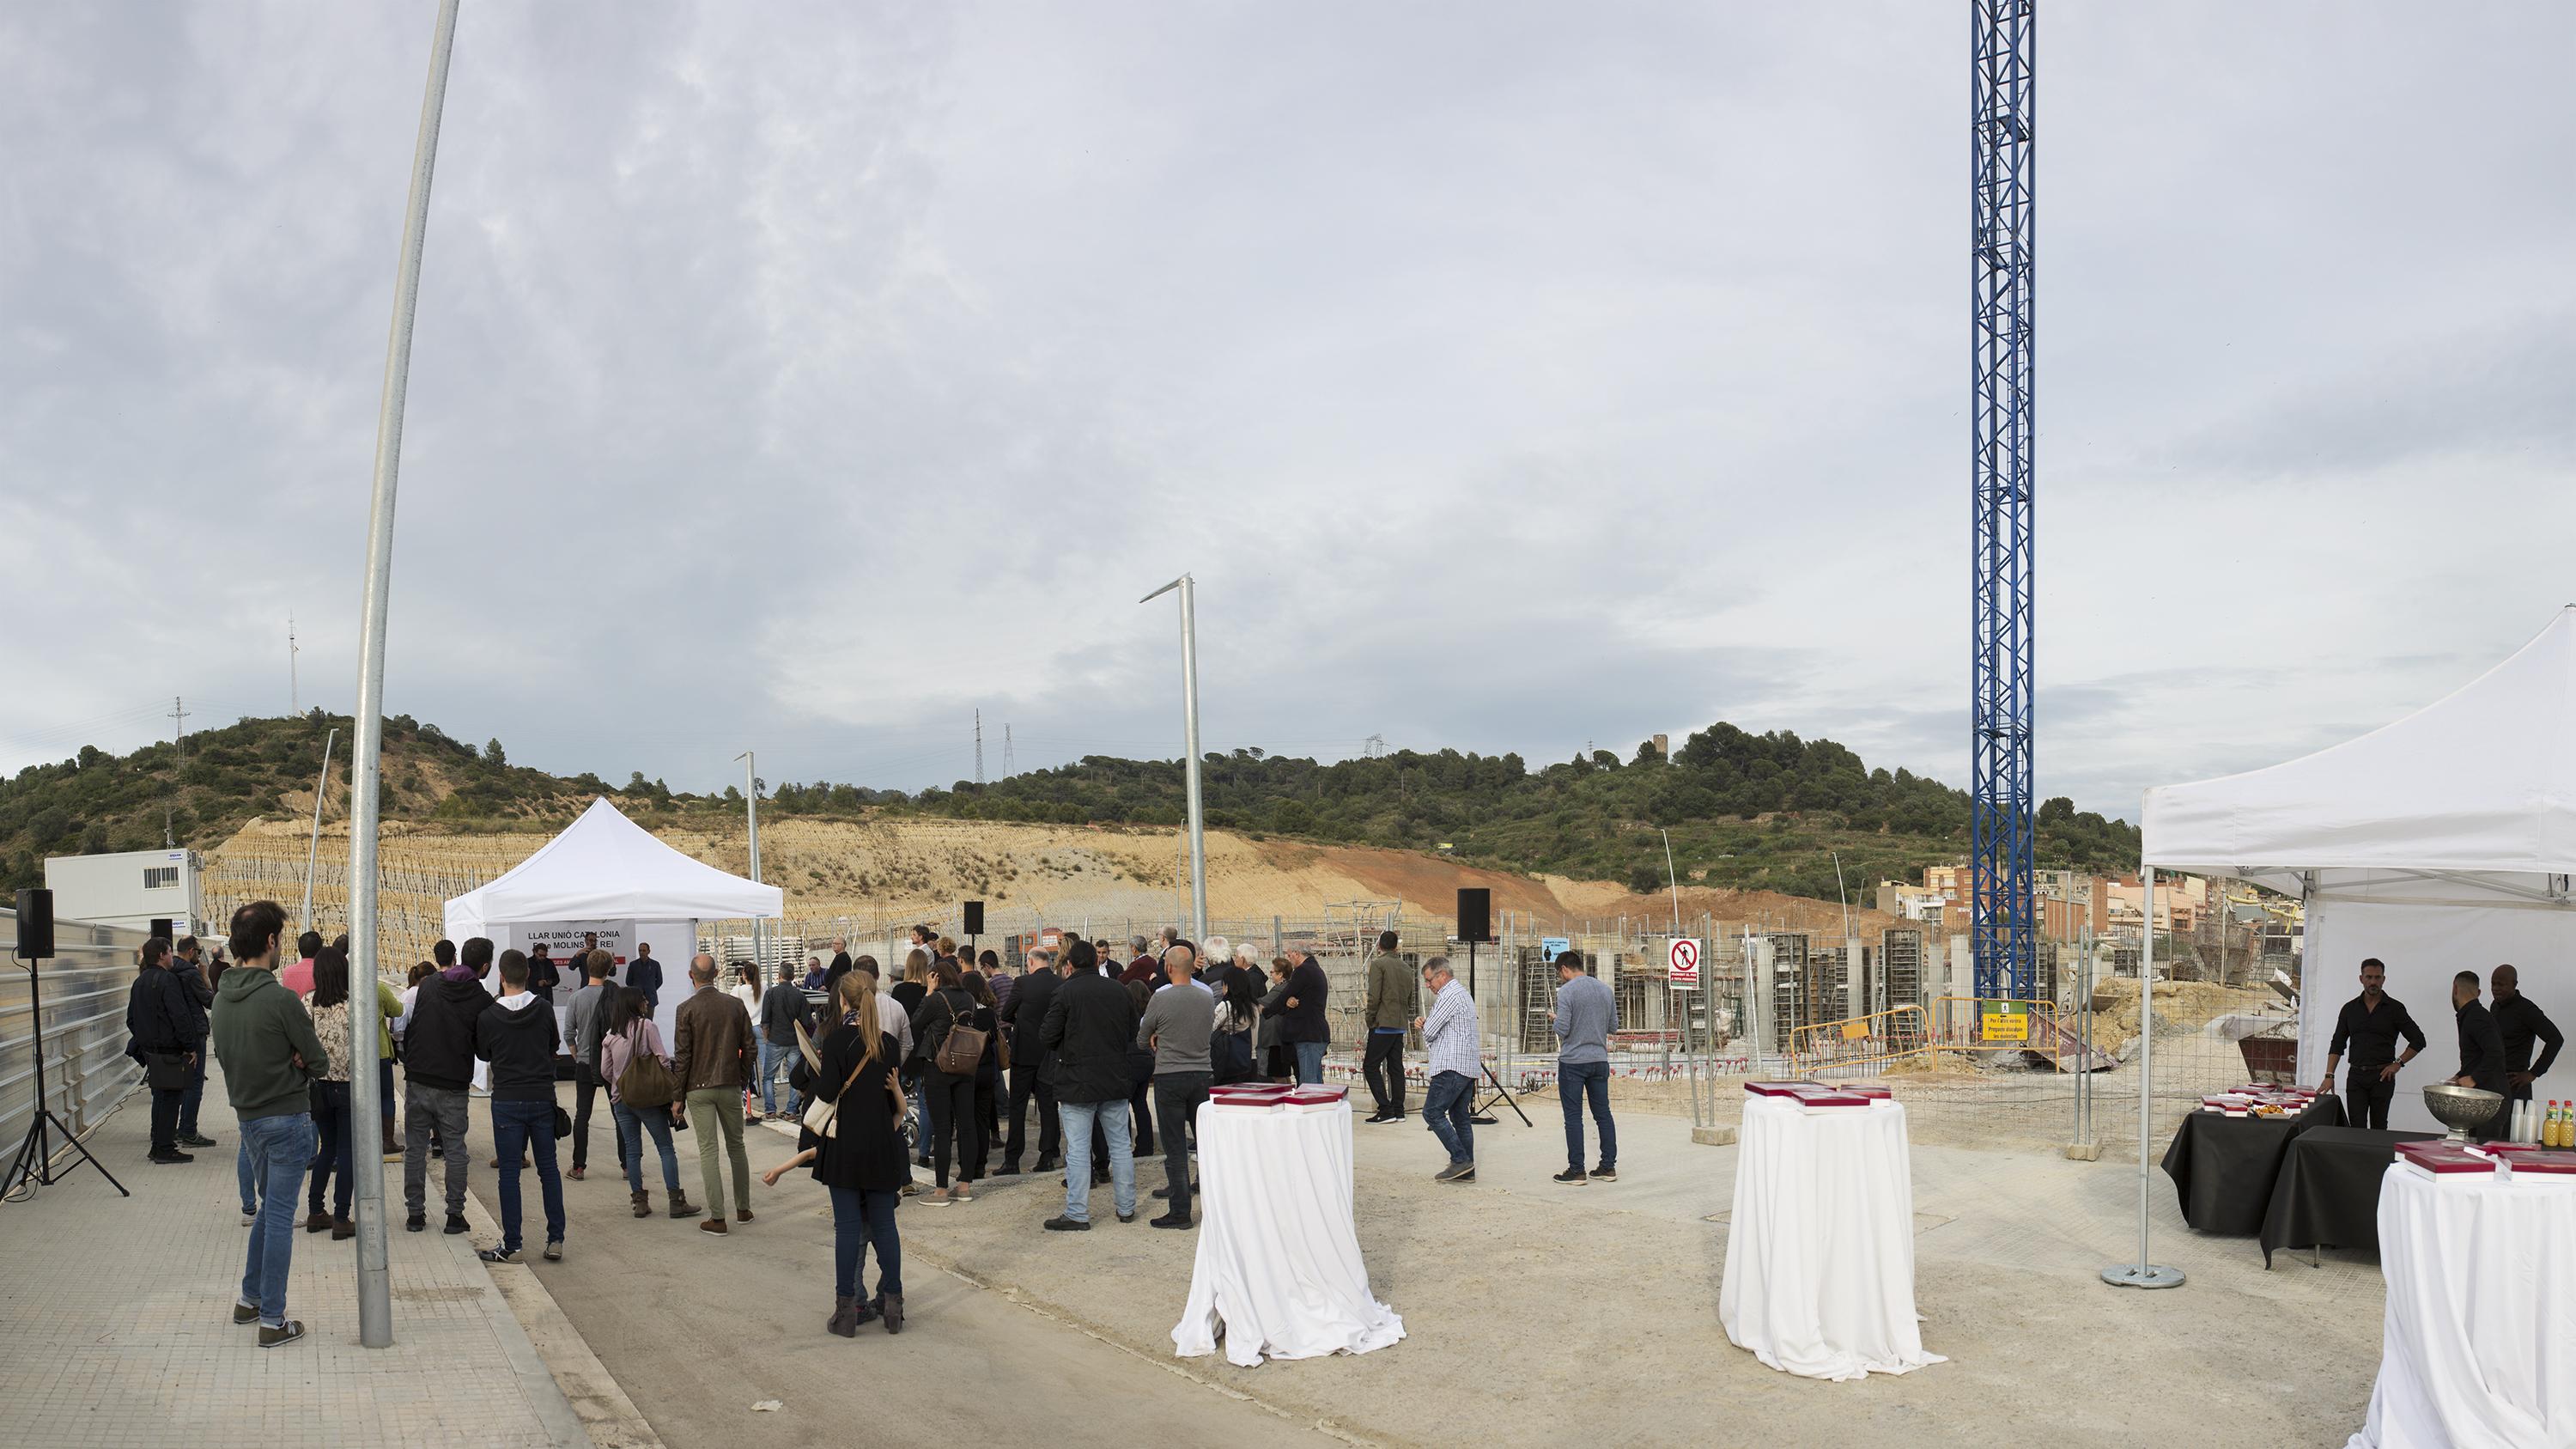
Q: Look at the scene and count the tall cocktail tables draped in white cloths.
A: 3